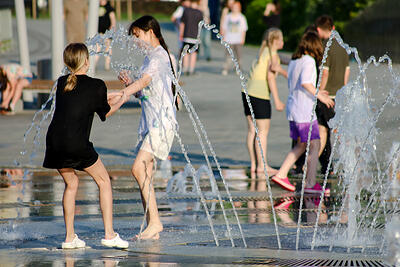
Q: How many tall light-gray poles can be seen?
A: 3